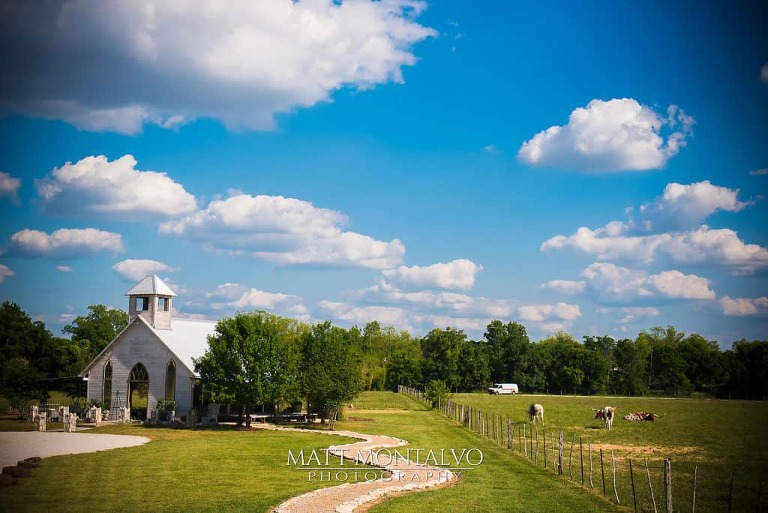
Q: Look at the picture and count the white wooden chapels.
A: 1